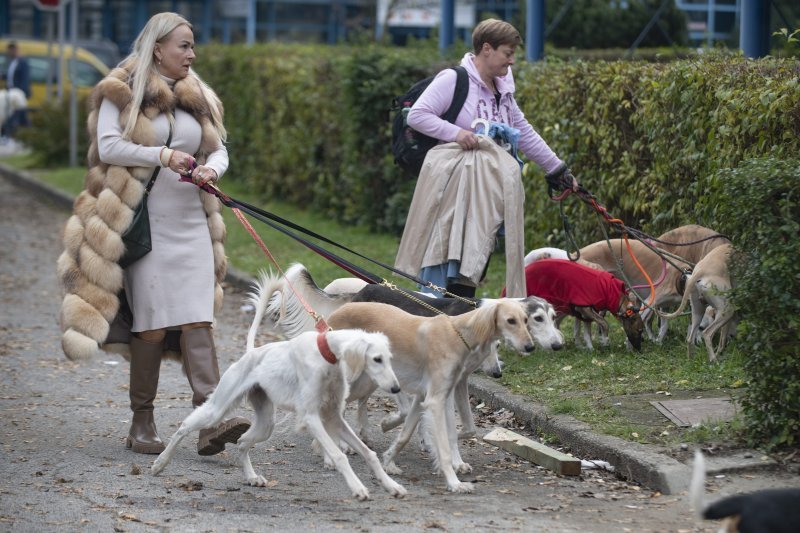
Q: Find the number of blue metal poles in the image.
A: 3